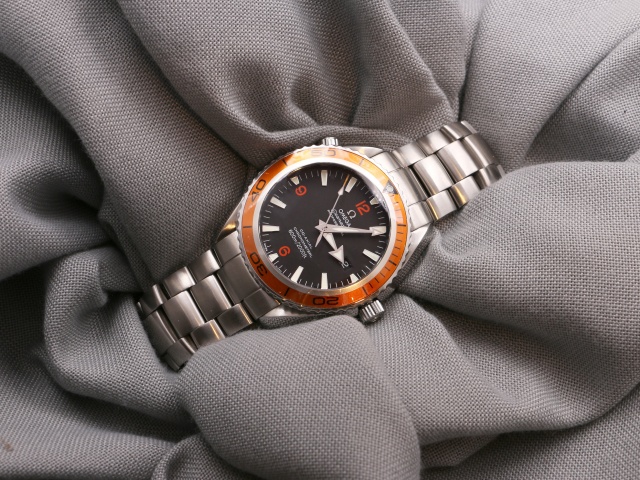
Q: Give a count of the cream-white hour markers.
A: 12